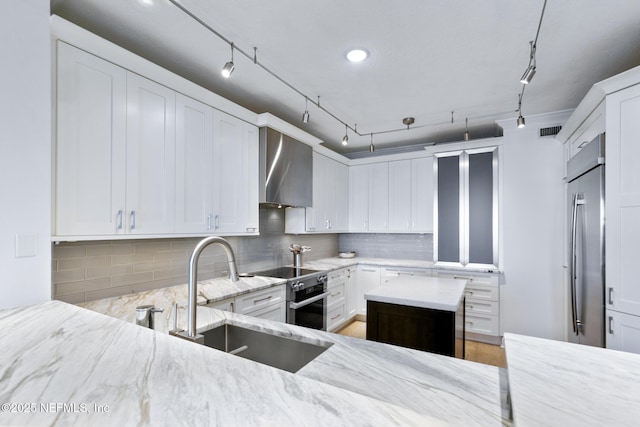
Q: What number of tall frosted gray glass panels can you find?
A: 2